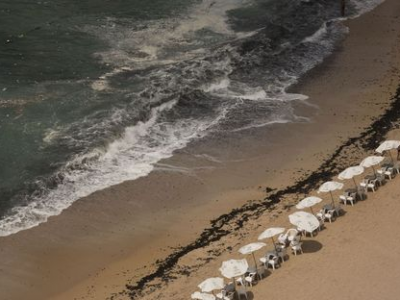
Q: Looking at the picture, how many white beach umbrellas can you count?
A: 11